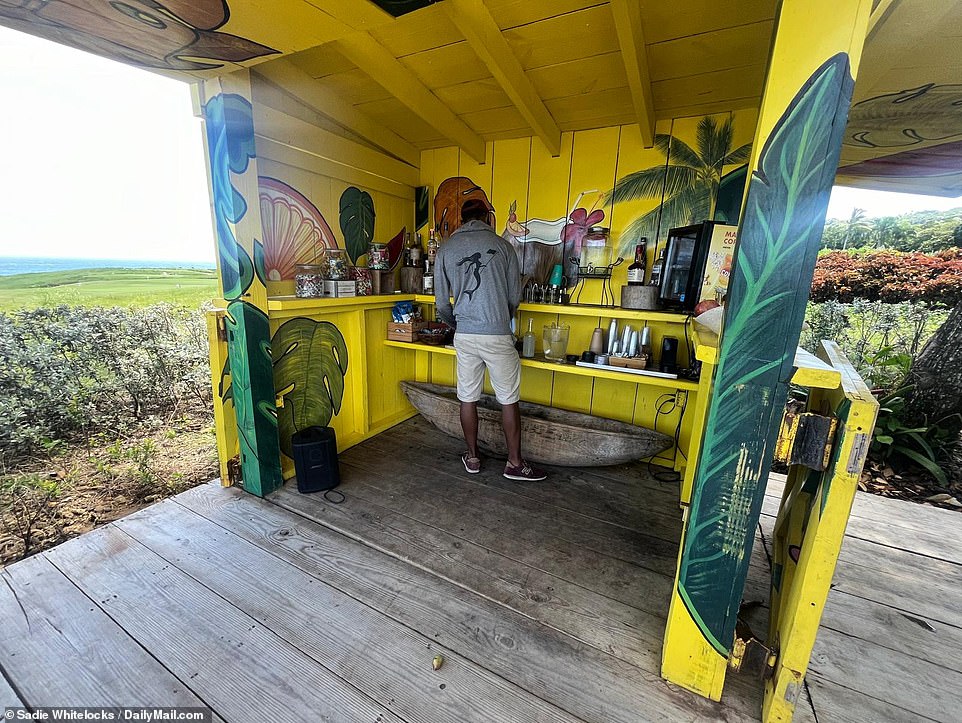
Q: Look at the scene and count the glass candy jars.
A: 4